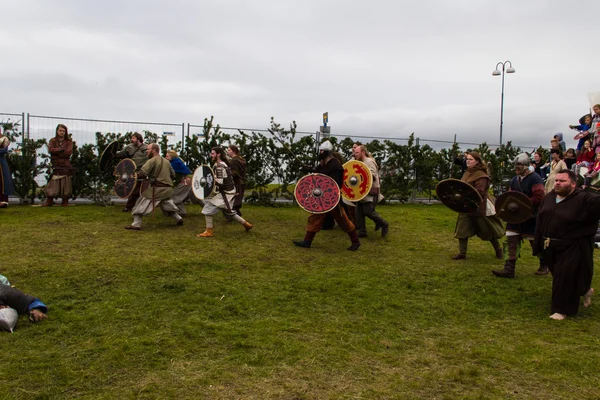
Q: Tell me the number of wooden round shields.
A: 7